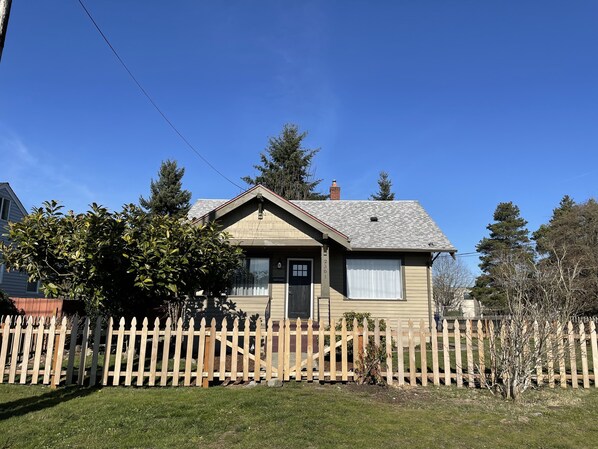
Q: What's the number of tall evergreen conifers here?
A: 5